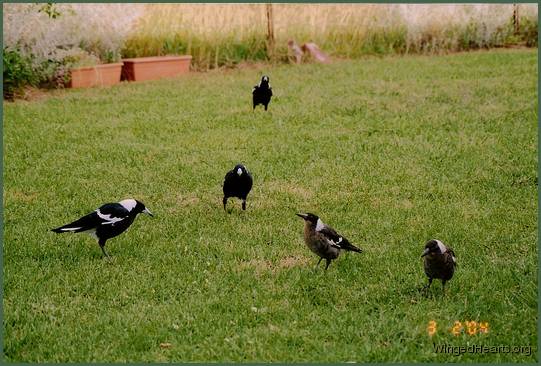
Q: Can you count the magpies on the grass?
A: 5